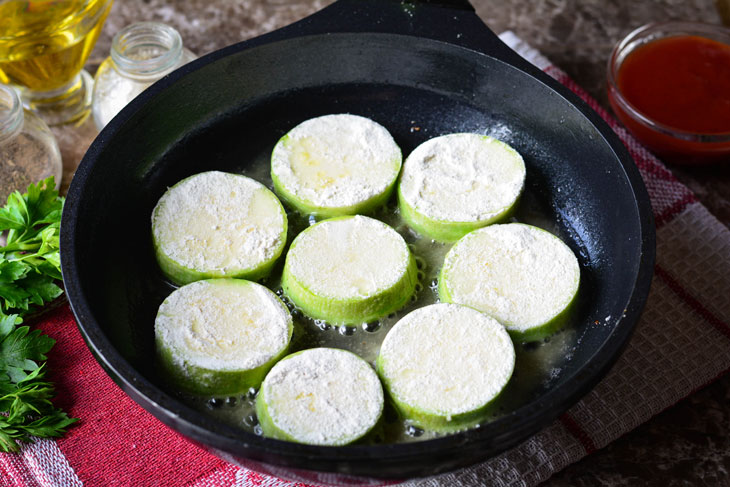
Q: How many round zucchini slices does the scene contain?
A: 8